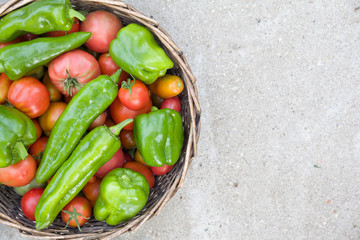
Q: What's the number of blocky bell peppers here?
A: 4